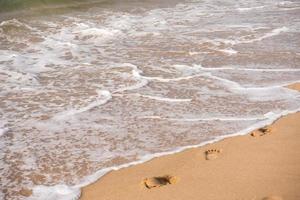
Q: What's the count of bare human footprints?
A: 3